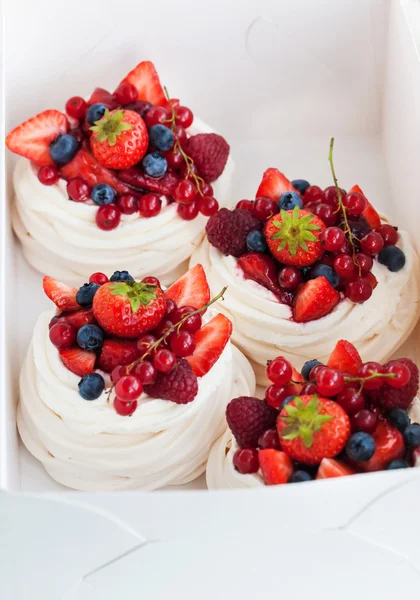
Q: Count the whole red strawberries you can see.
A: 4